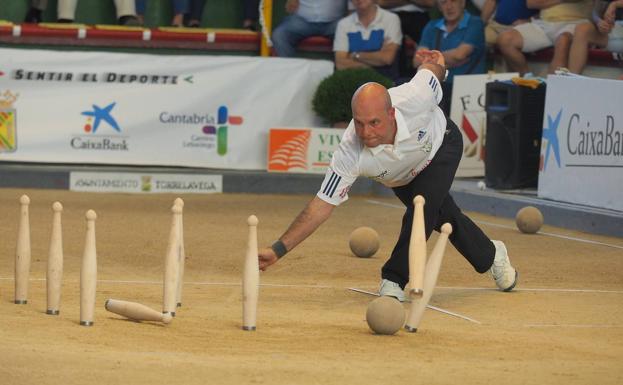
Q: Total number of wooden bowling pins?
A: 9